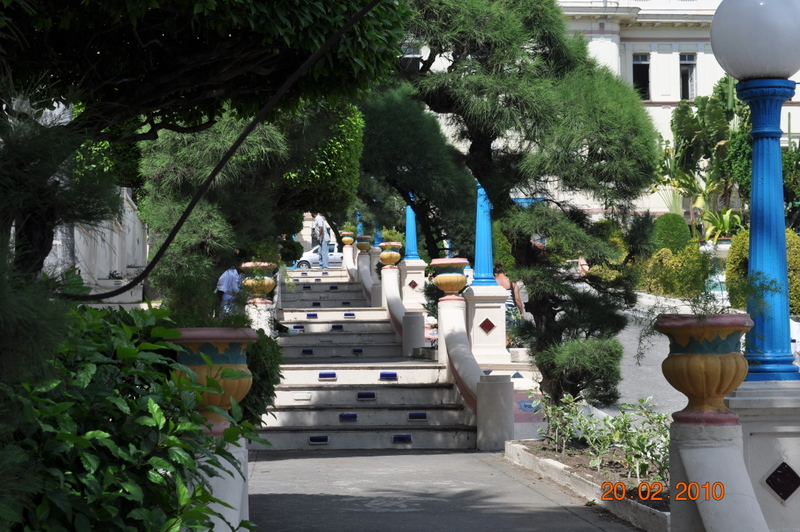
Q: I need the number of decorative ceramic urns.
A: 7